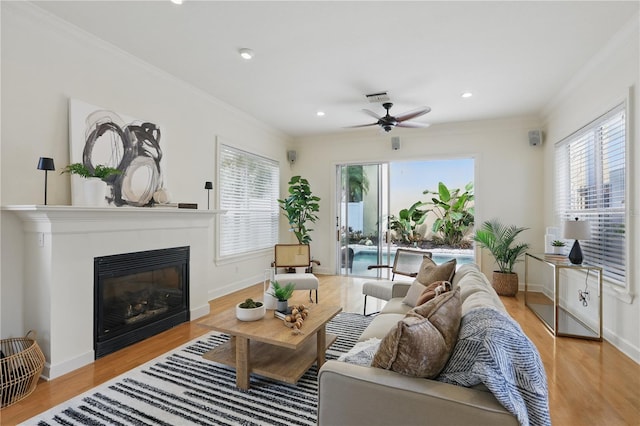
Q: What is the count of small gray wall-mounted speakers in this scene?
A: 3